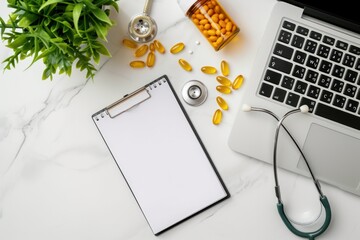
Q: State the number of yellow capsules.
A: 15